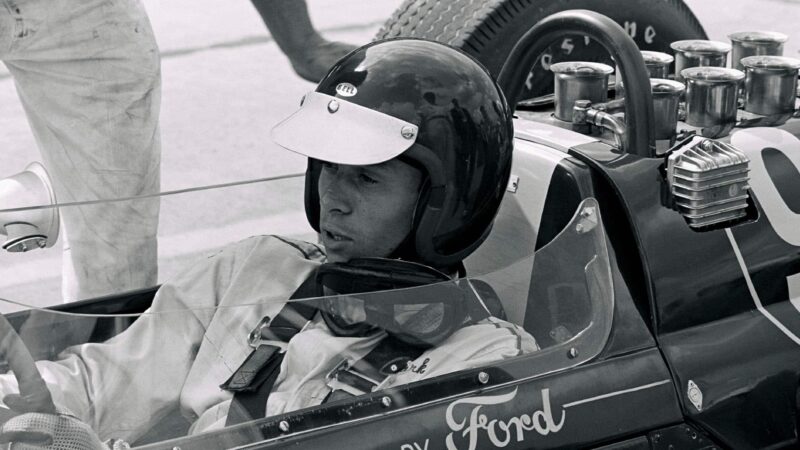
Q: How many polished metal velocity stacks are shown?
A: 7